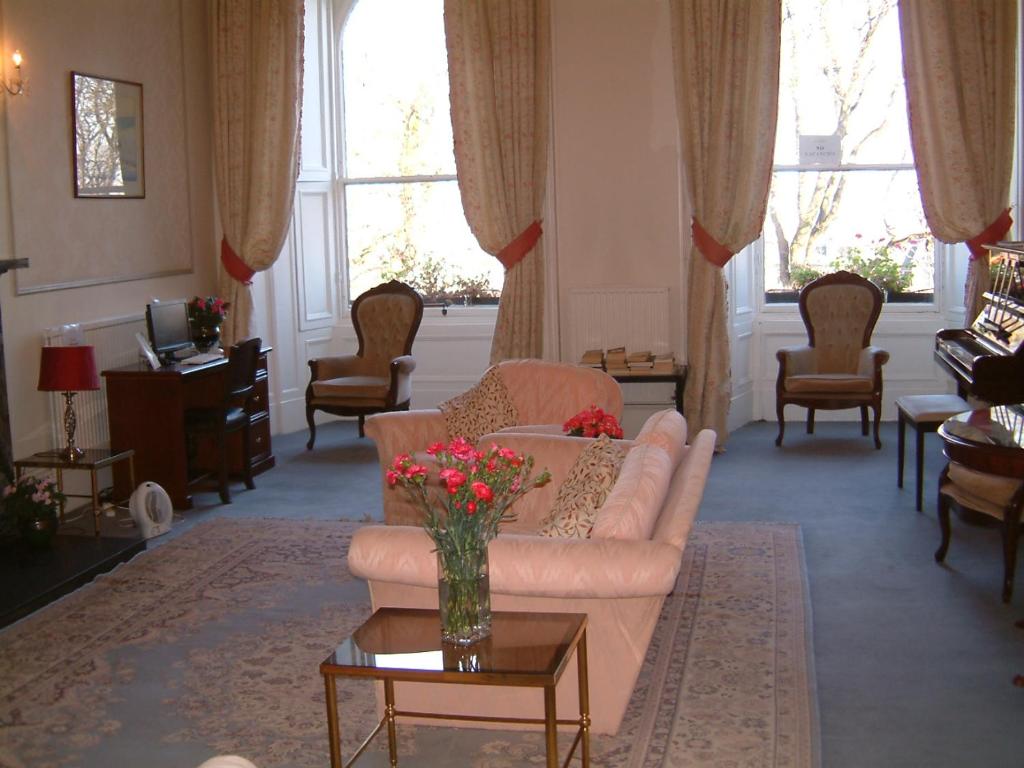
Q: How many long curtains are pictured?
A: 4